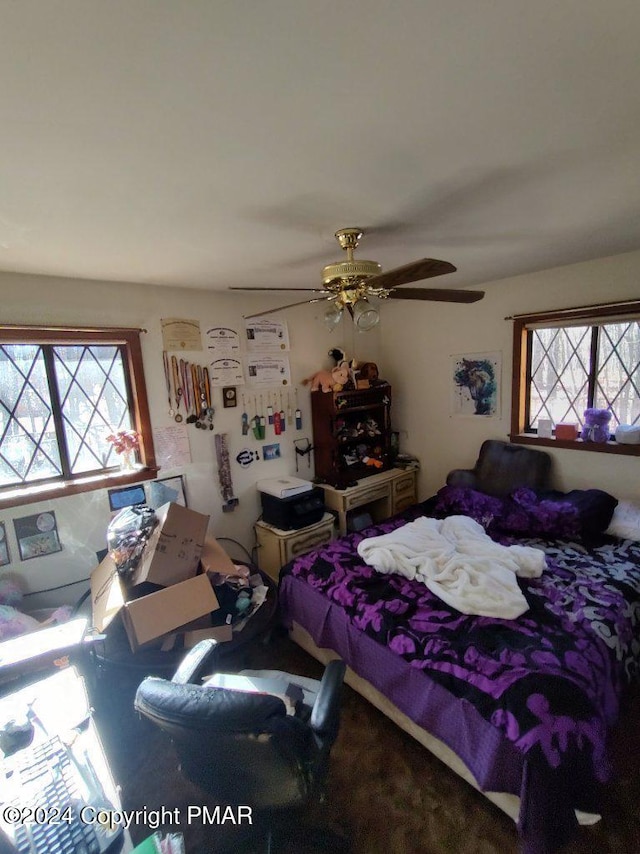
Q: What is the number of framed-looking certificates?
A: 5